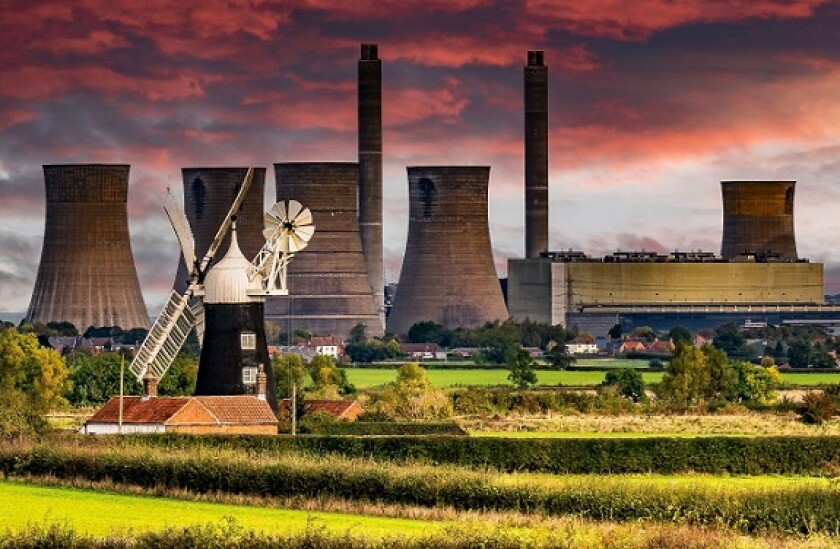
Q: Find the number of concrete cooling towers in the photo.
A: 5